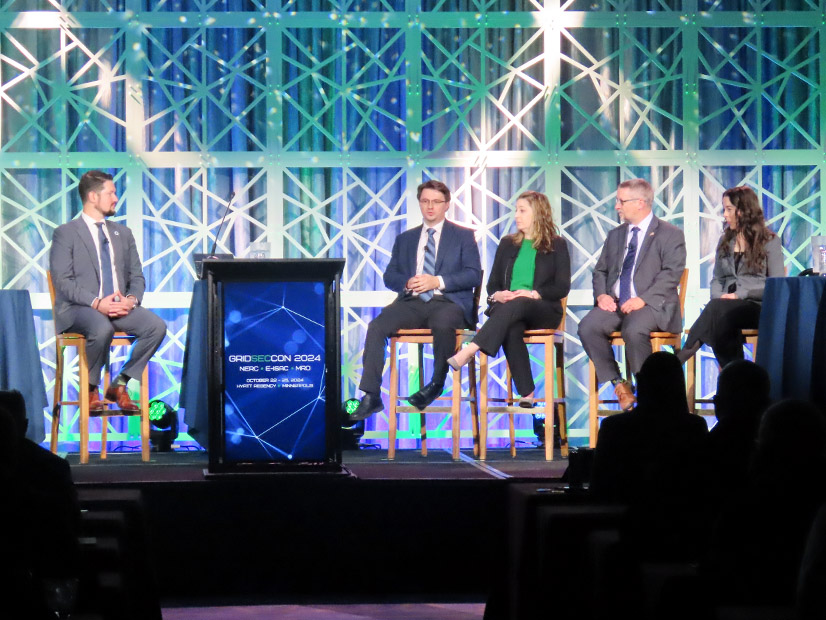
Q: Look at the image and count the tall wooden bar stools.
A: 5